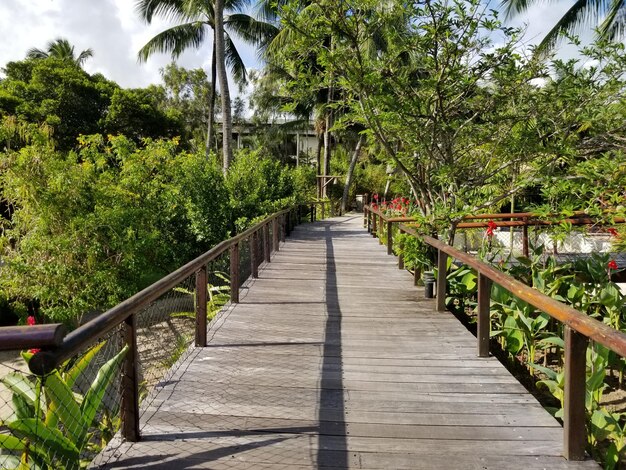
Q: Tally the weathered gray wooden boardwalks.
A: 1